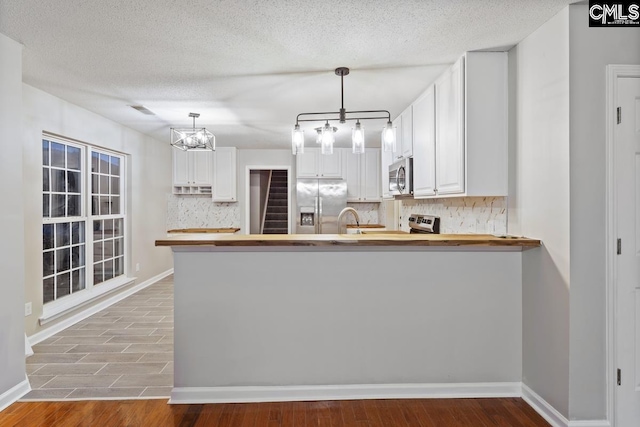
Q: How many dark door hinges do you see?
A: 3